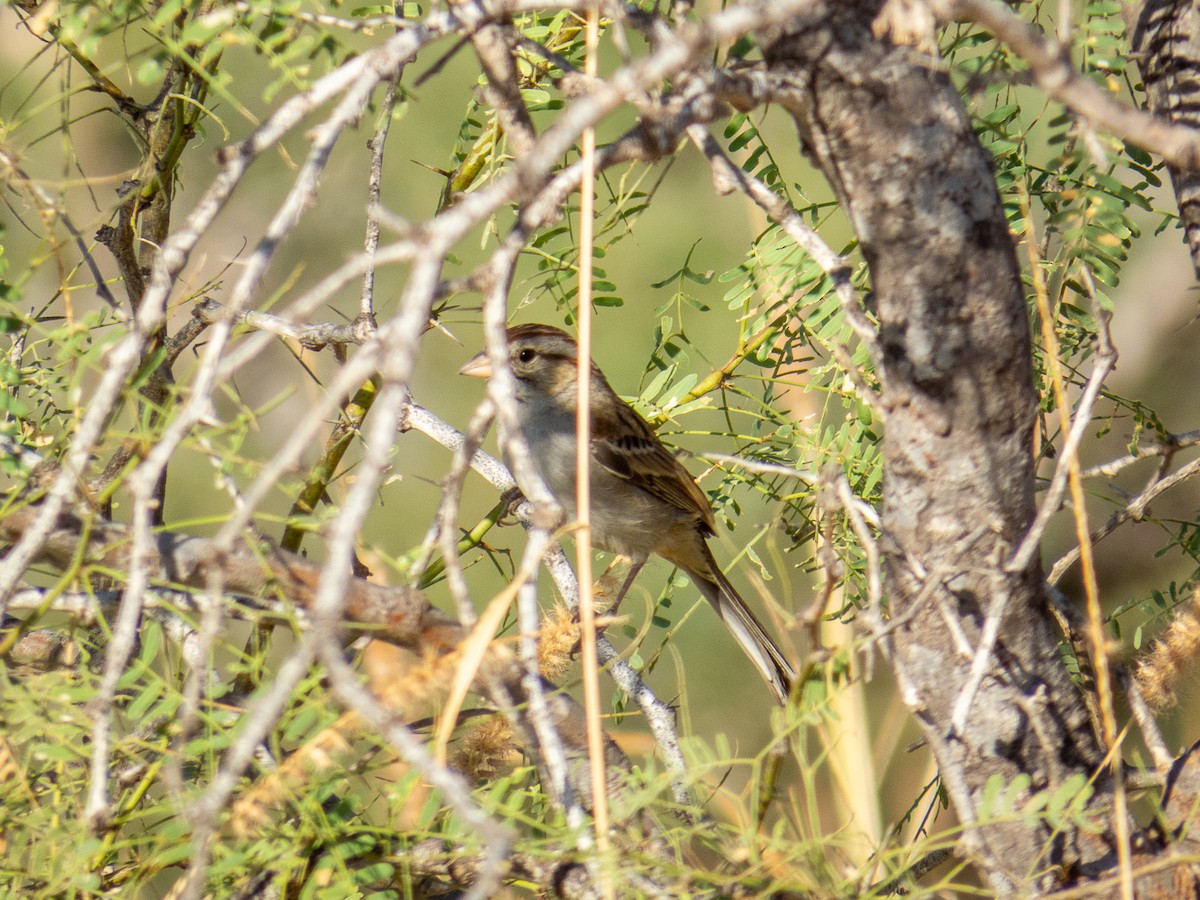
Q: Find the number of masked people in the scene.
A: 0